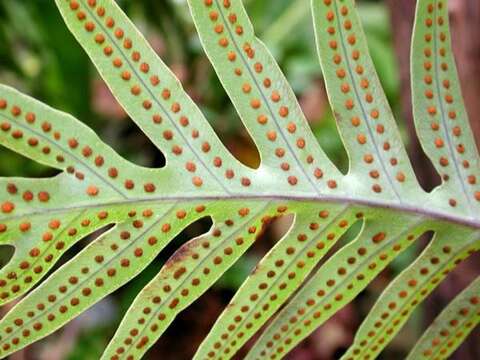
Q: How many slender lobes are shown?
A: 12